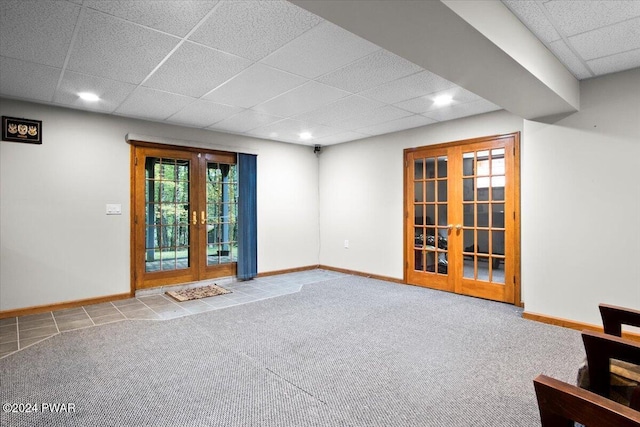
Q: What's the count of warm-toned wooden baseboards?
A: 4